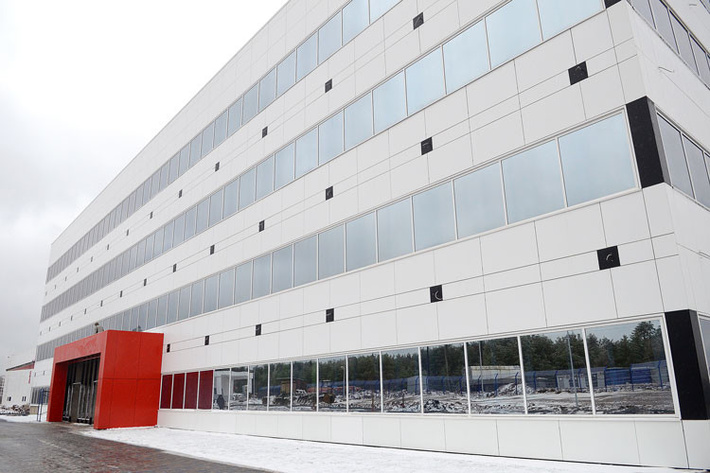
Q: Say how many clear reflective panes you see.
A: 12